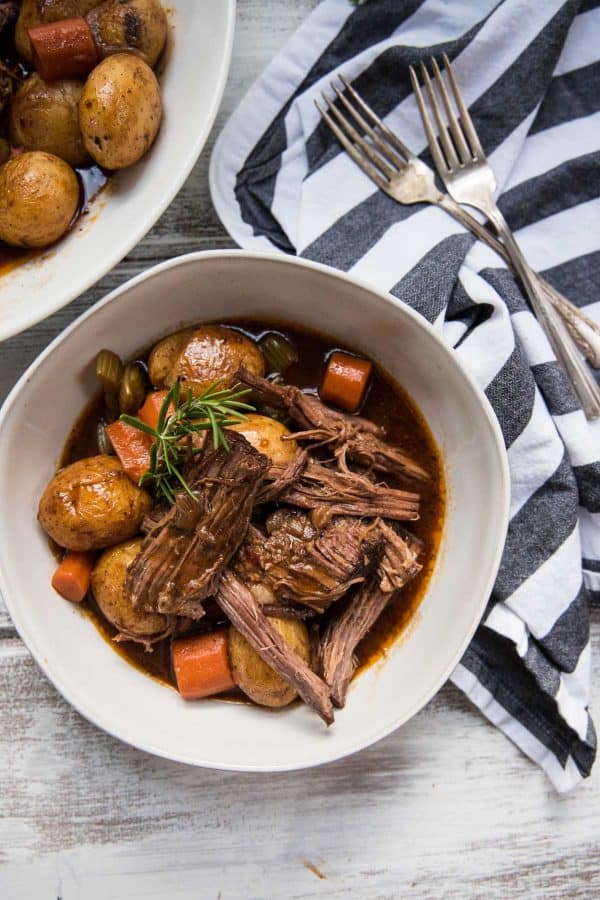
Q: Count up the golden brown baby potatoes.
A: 10